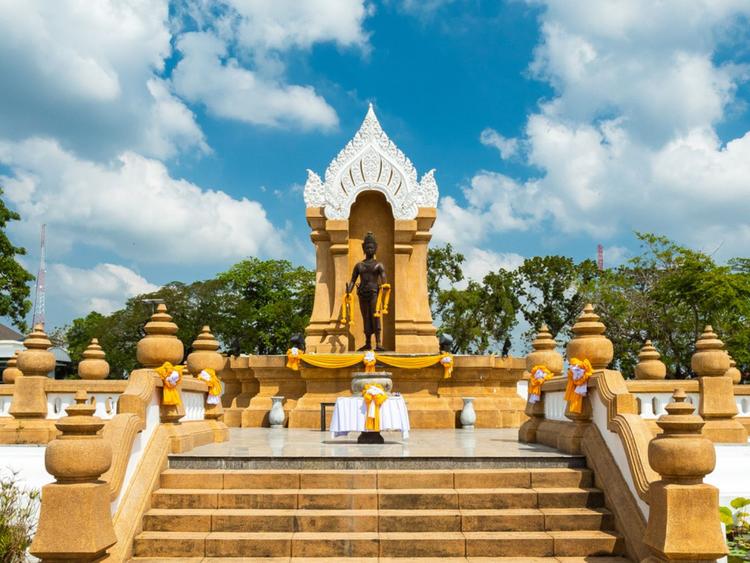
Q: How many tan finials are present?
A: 12